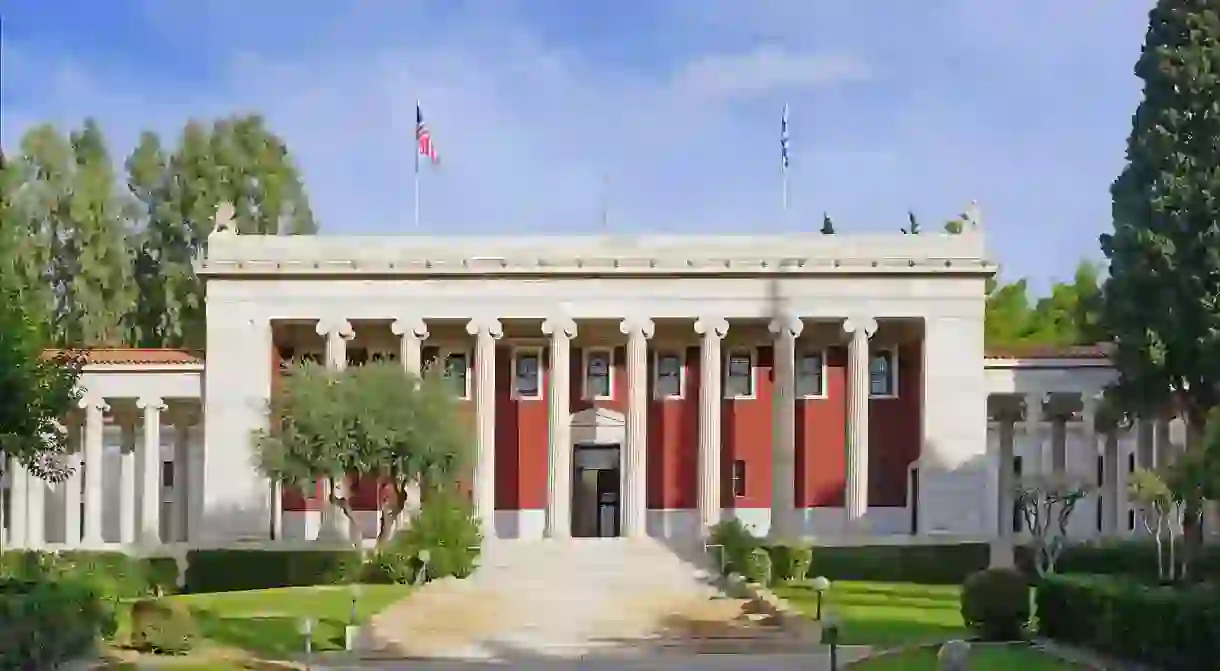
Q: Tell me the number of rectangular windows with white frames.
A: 7